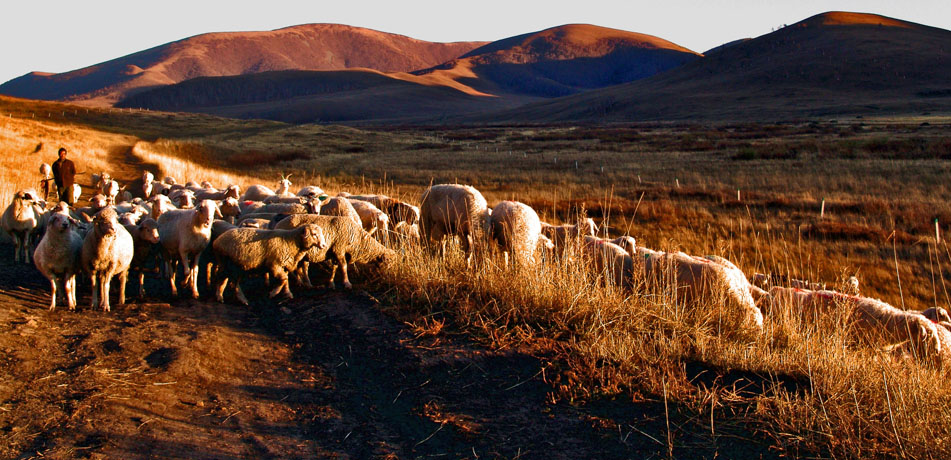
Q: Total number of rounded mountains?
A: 3